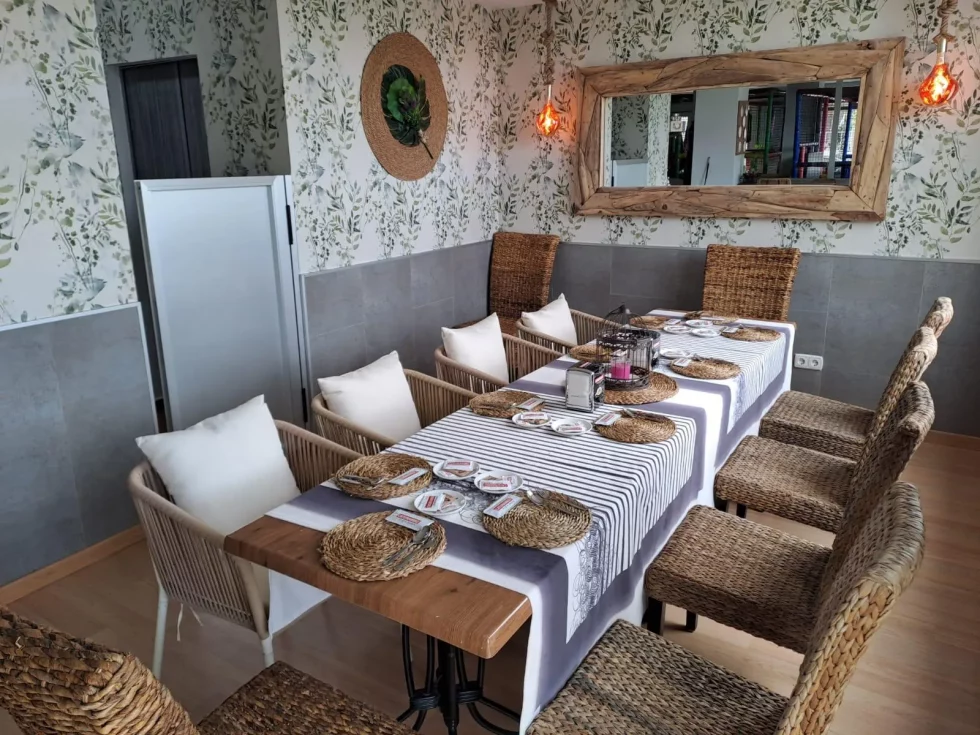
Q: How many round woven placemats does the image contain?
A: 11